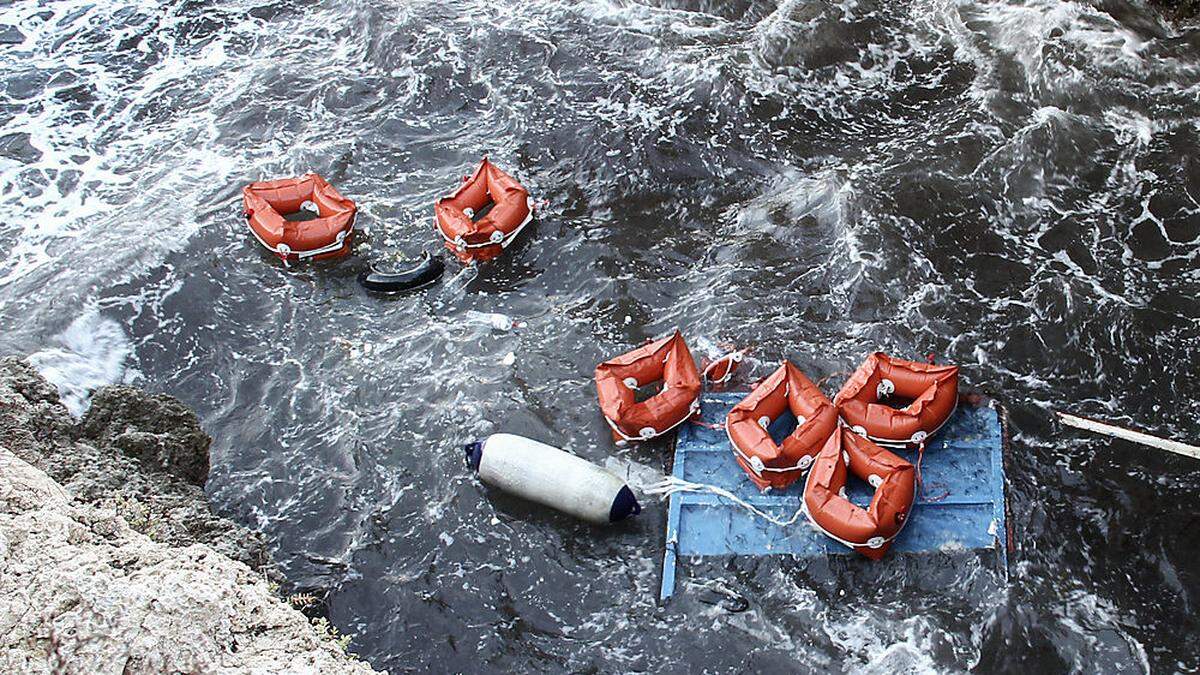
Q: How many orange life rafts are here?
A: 6